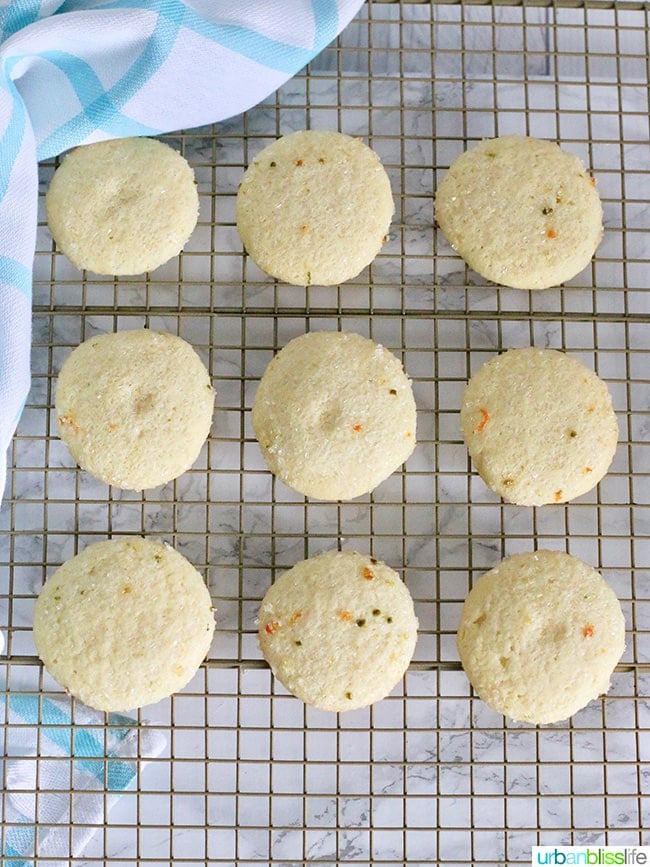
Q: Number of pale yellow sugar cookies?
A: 9